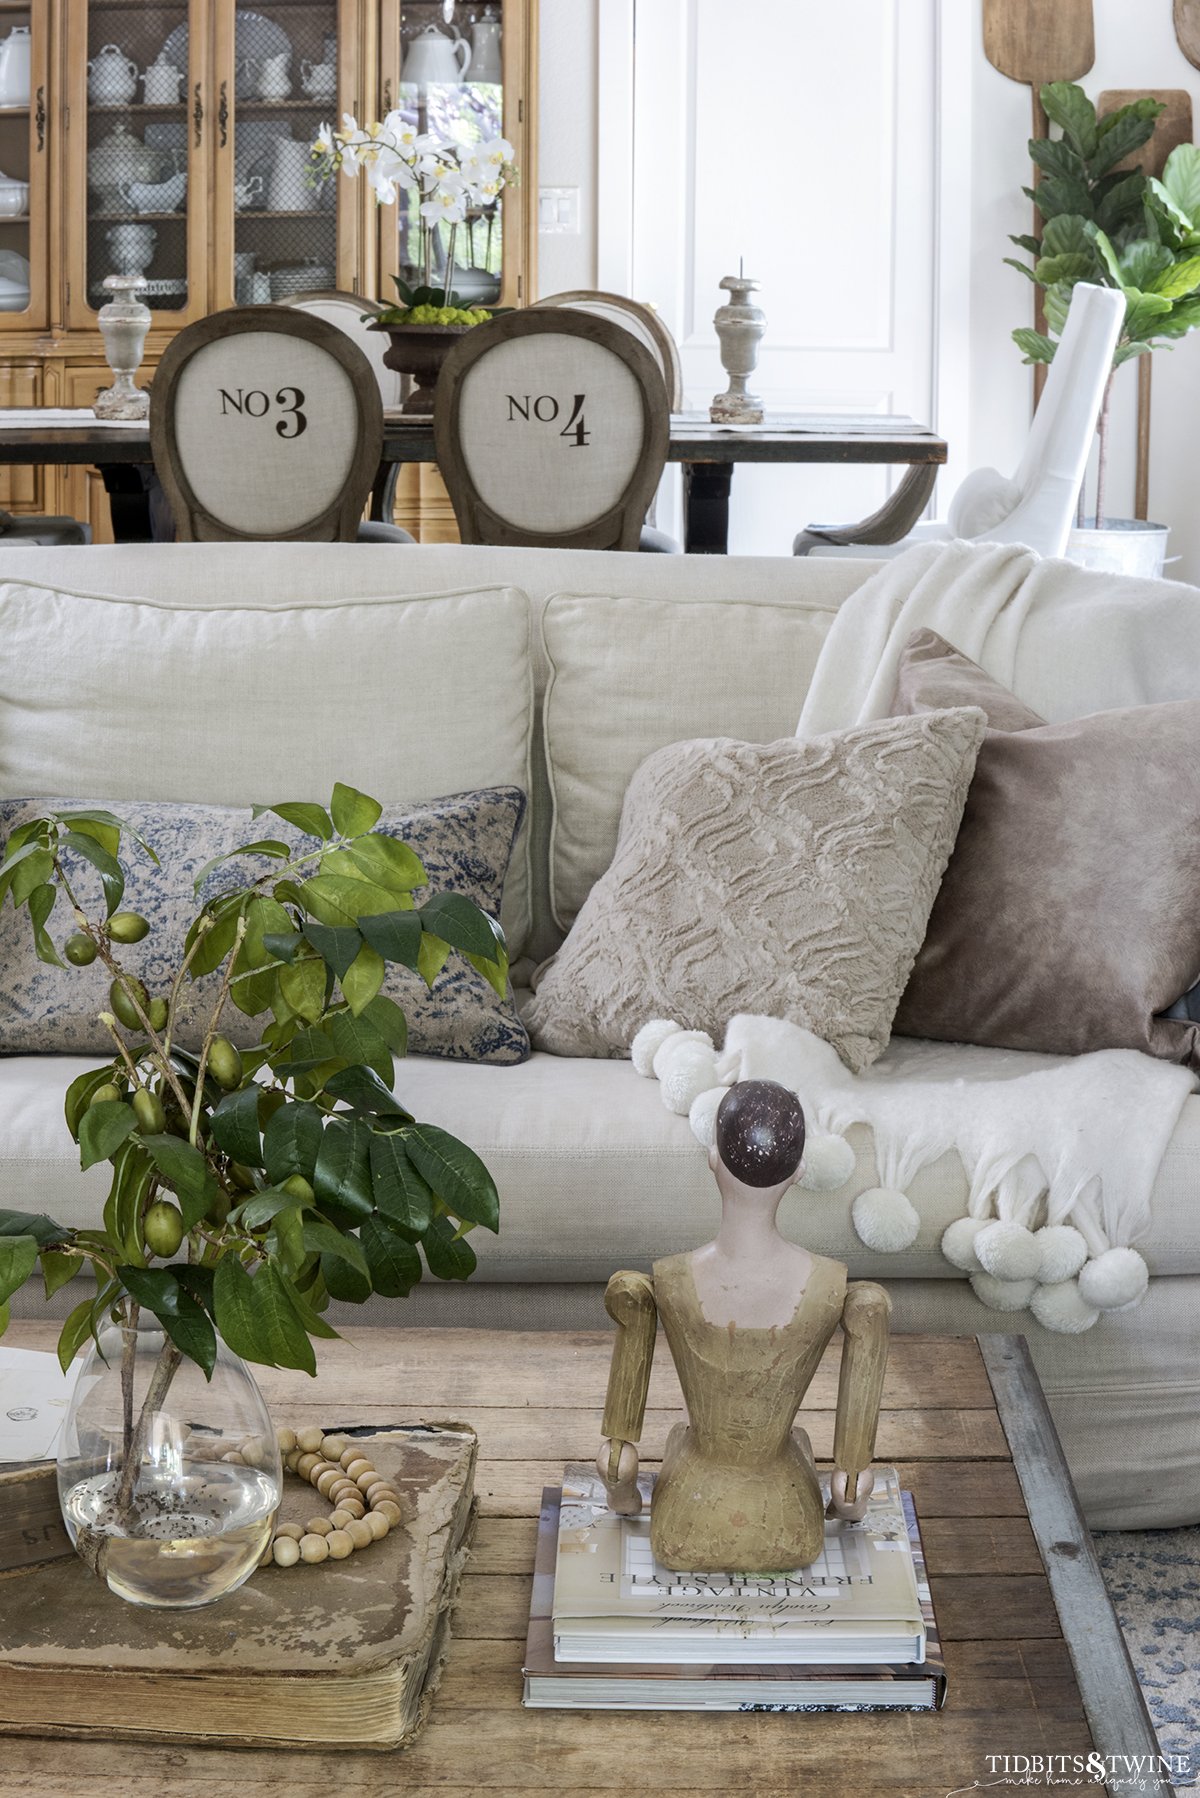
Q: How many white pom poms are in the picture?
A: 12